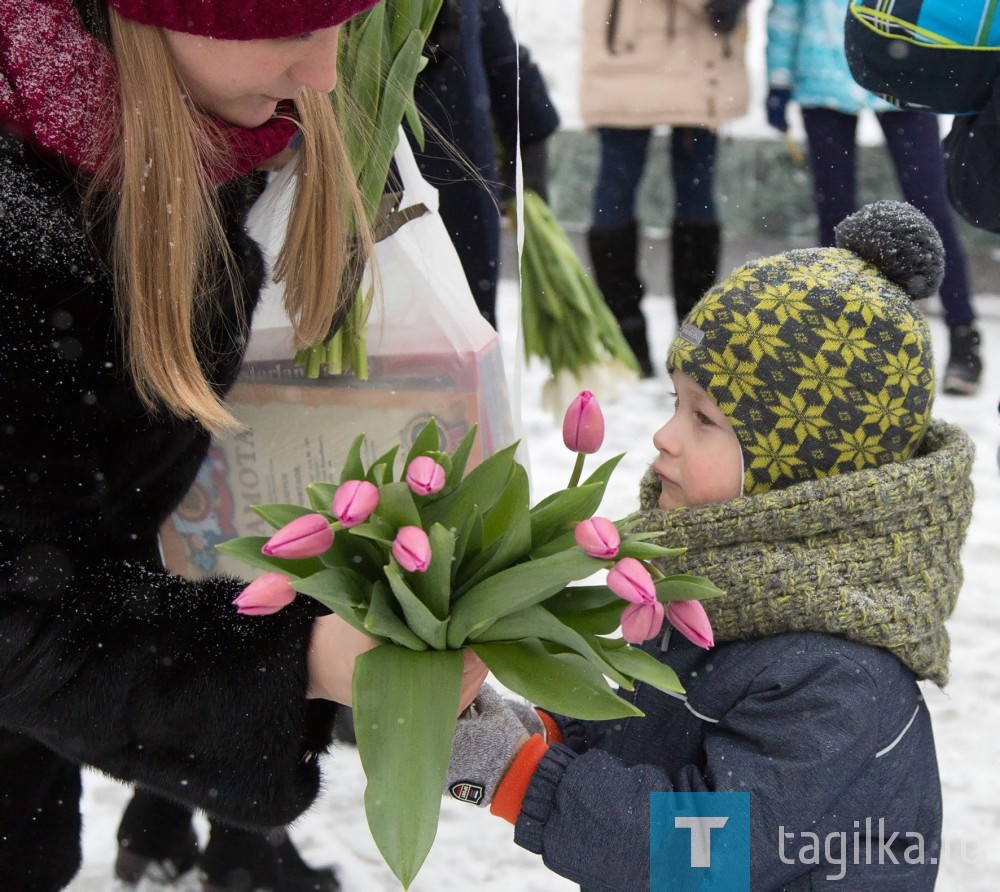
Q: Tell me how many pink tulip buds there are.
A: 10